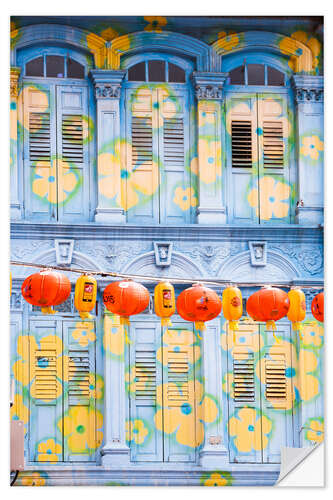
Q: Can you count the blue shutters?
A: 12